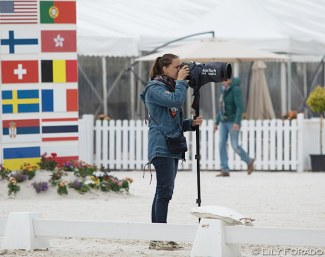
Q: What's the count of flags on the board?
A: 12